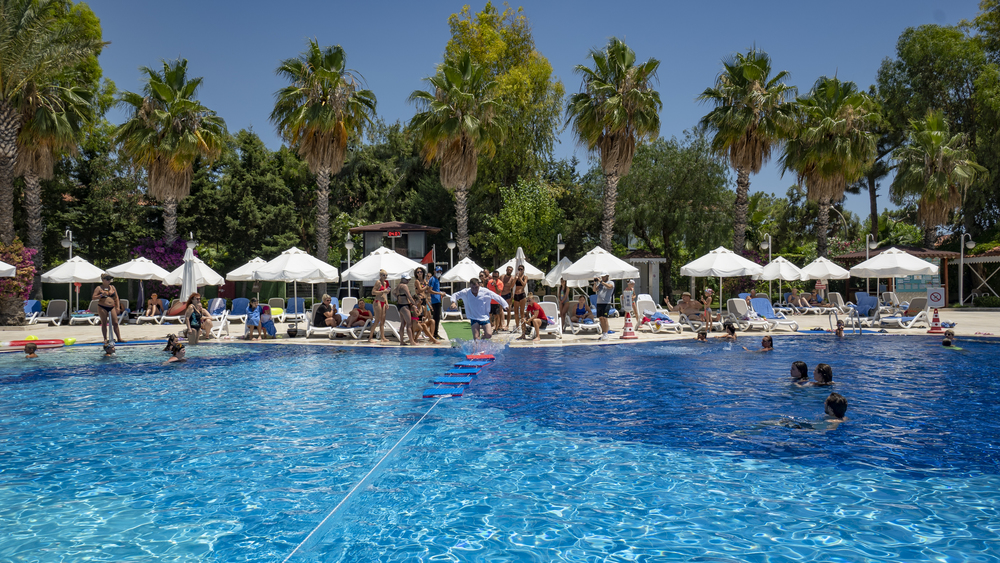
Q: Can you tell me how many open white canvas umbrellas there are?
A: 15